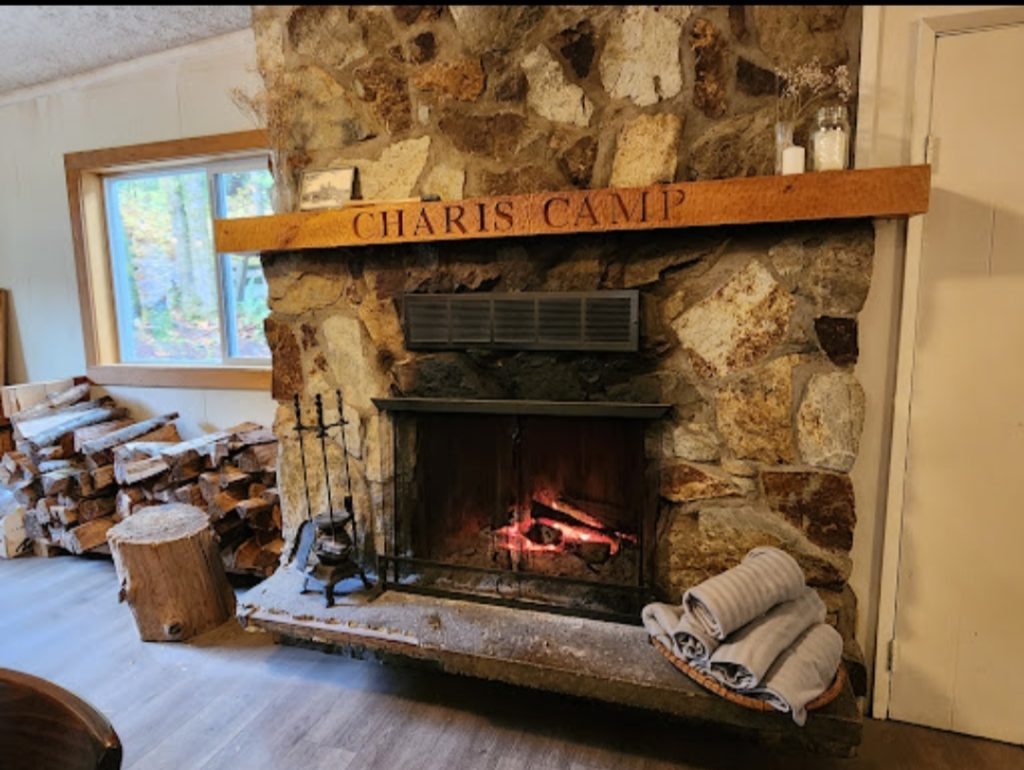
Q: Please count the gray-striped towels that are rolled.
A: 5